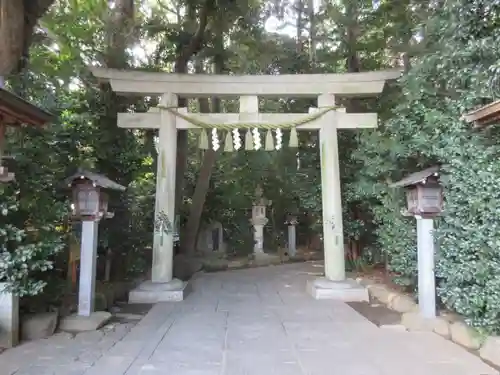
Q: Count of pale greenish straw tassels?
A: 5